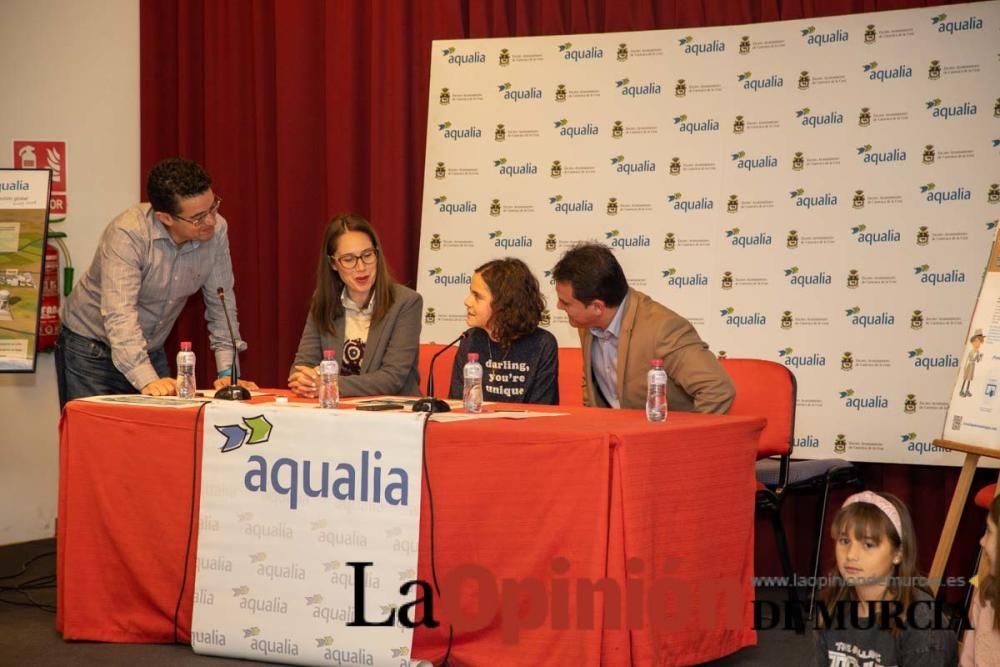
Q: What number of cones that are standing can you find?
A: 0